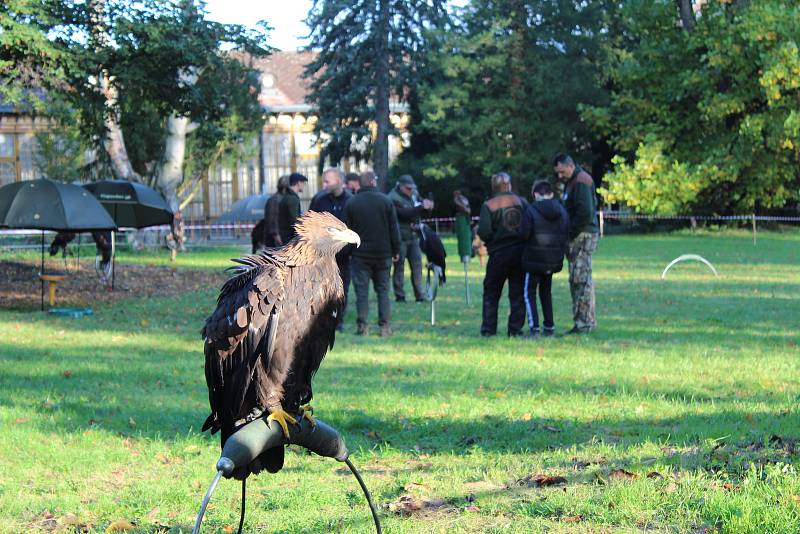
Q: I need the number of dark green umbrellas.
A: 2